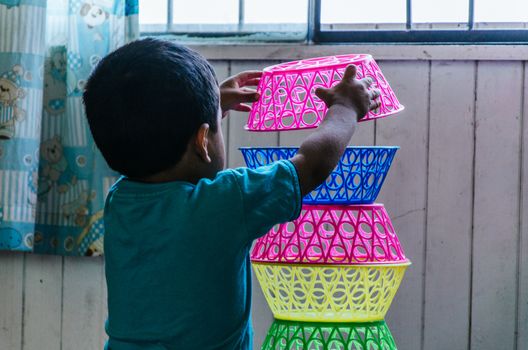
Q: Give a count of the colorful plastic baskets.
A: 5